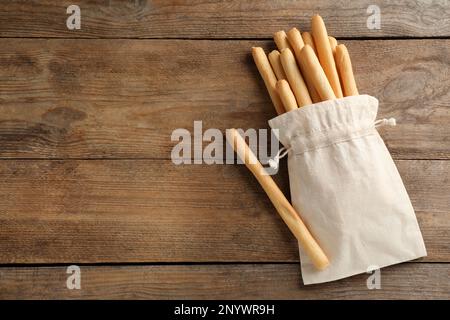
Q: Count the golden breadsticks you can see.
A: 12